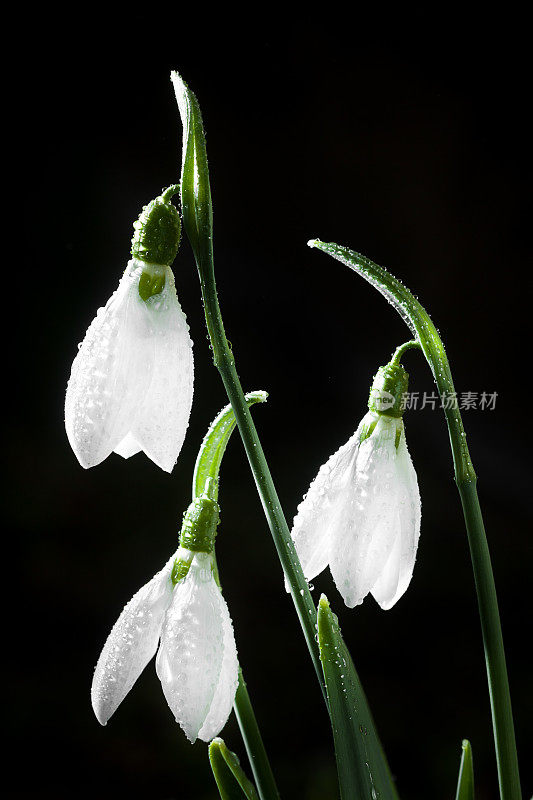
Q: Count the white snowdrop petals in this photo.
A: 9